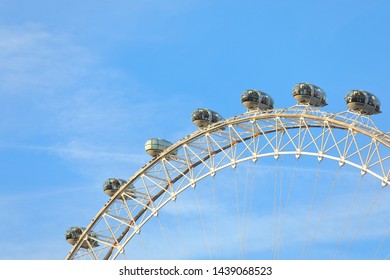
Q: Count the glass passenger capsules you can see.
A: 7